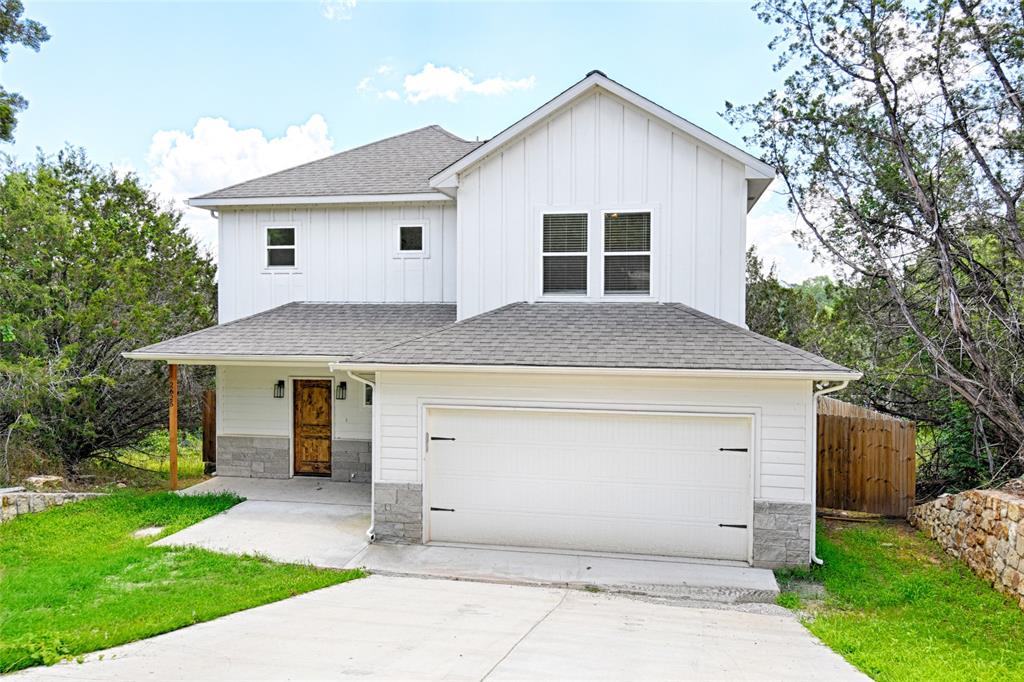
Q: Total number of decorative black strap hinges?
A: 4